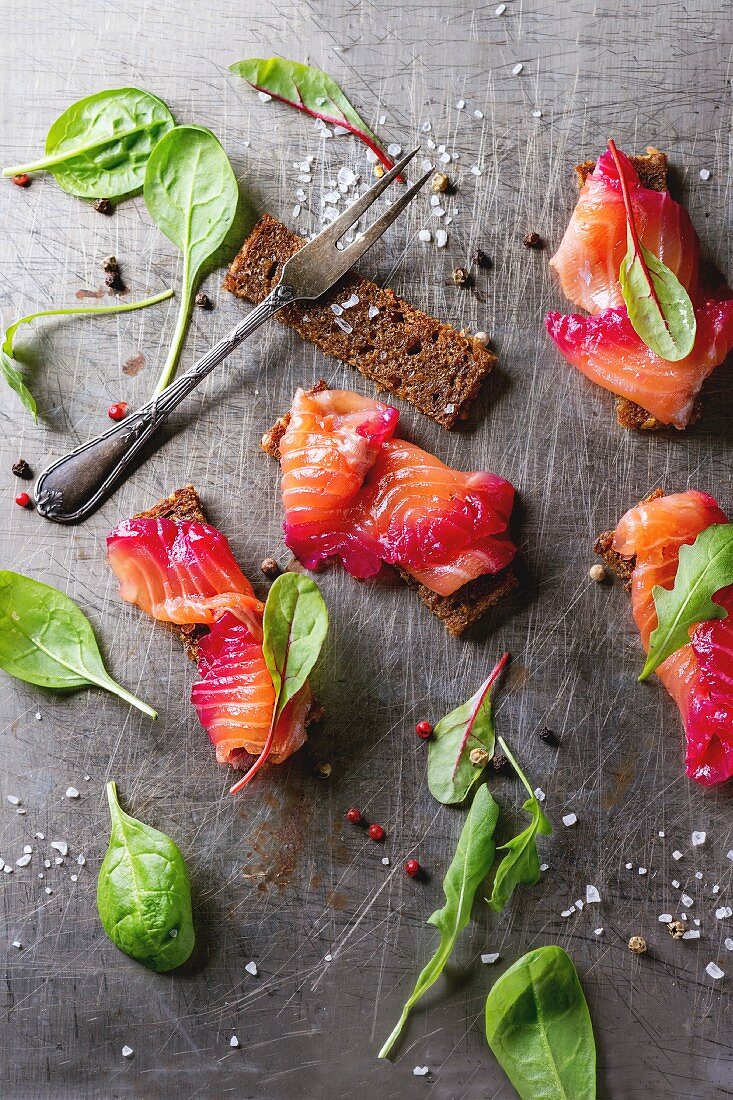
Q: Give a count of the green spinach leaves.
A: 5